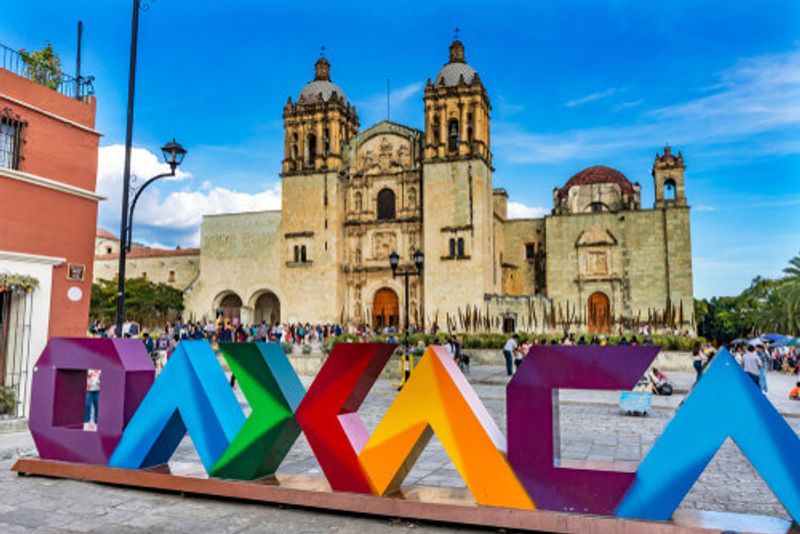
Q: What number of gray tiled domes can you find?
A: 2